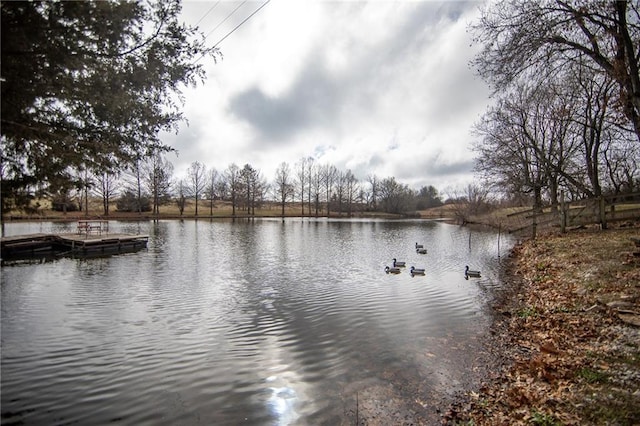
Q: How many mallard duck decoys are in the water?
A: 6